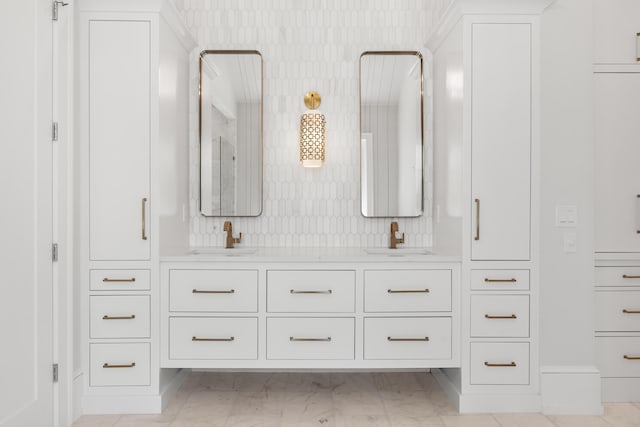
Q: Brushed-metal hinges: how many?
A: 4